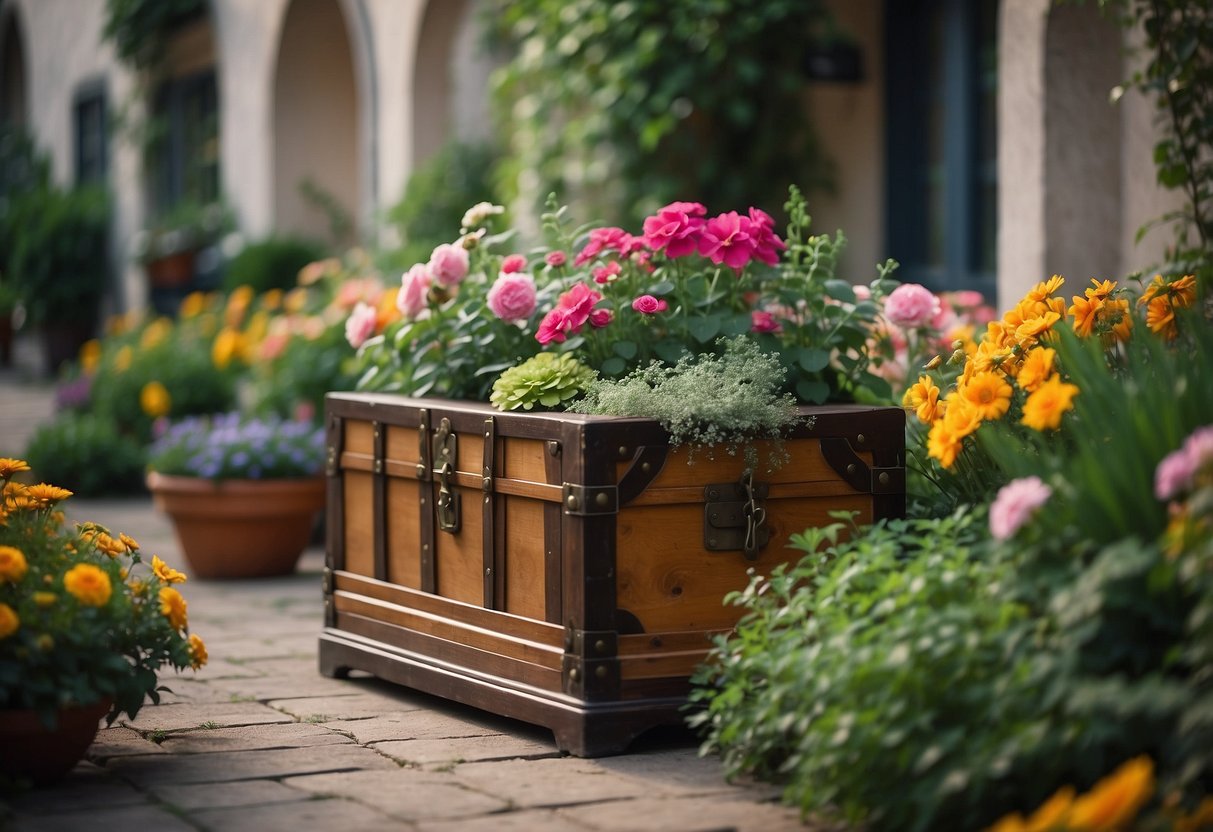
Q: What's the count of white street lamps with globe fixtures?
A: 0